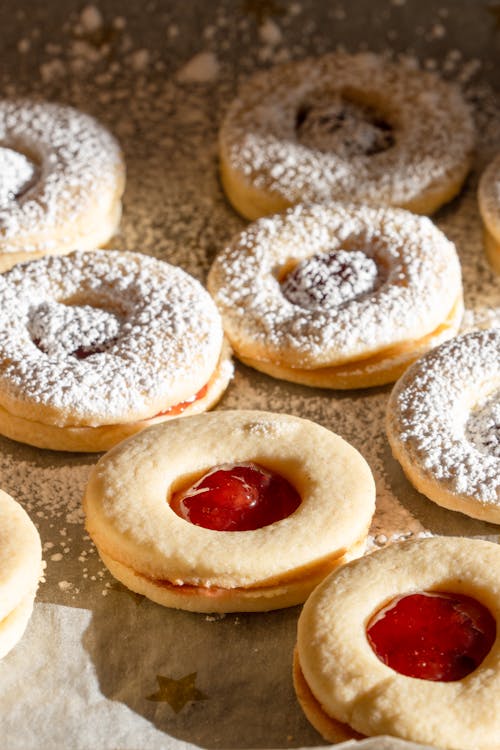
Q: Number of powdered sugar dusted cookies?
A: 6